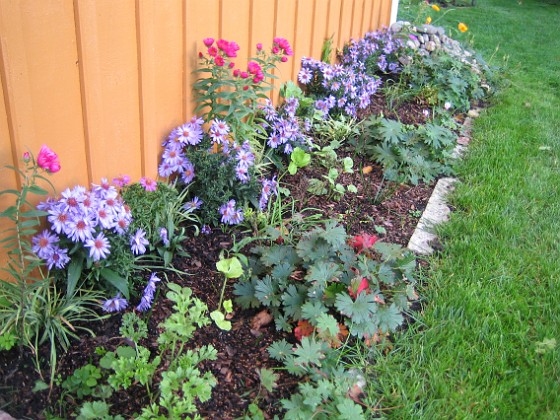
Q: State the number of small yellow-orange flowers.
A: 3